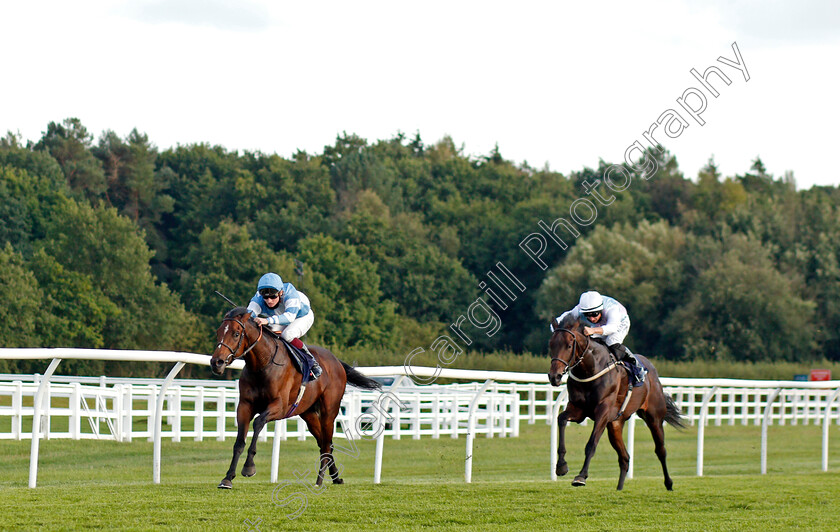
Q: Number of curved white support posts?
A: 10